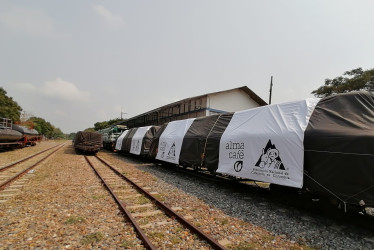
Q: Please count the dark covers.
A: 4